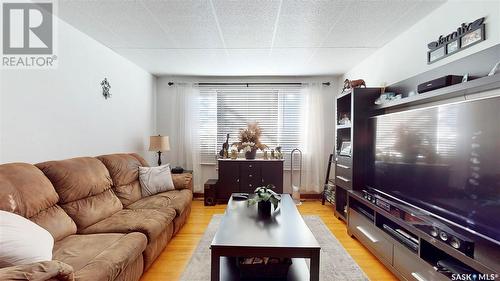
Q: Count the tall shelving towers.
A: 1